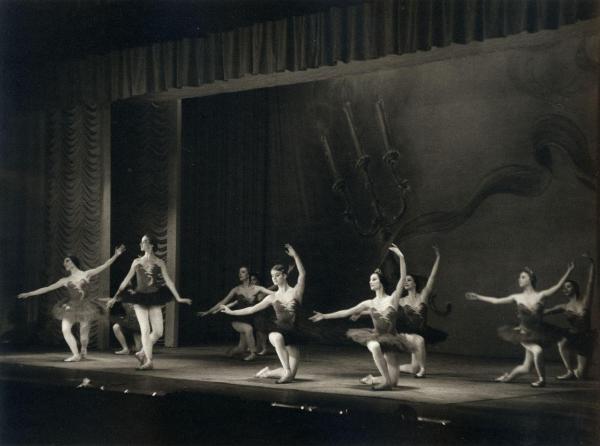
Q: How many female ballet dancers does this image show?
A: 10